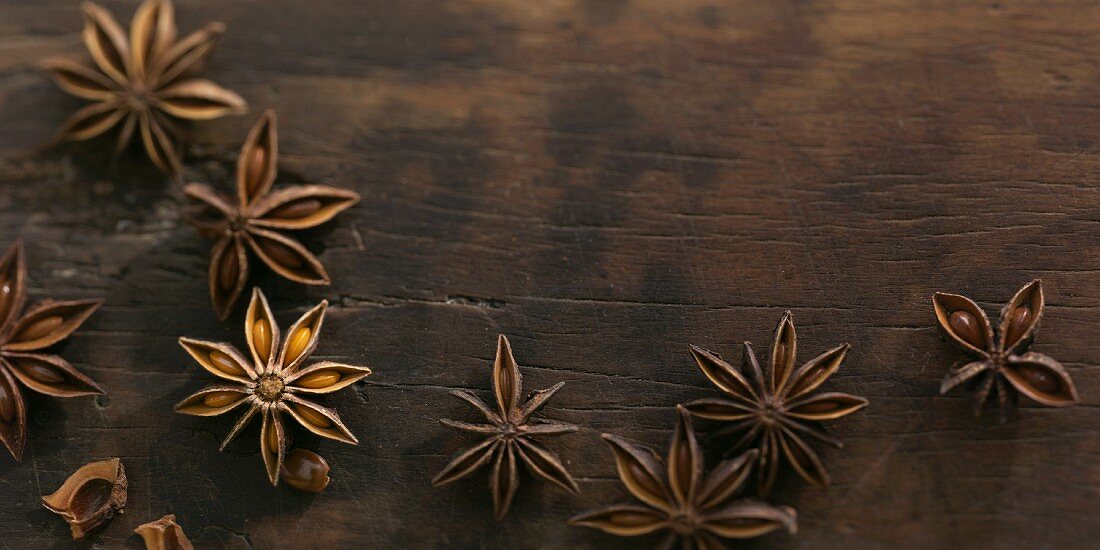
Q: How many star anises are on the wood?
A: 8